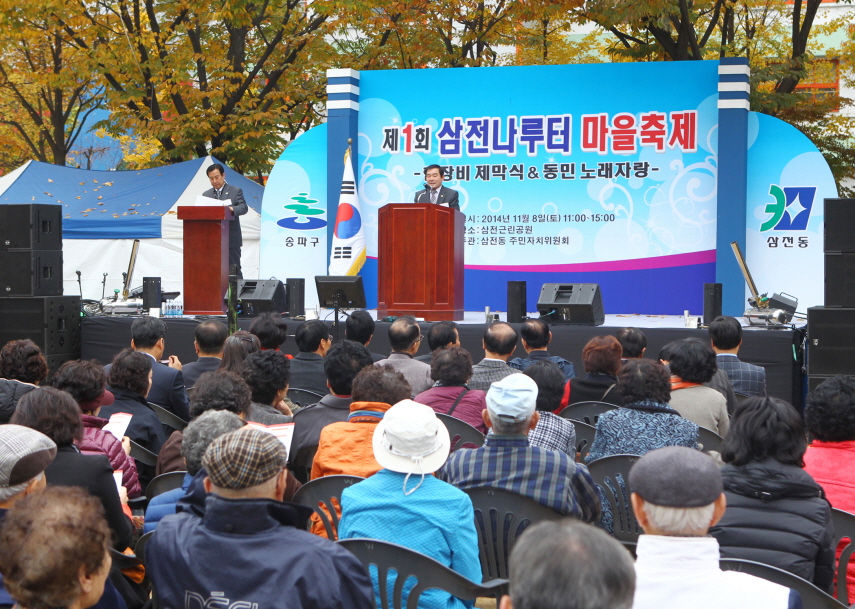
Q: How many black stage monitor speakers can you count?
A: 2